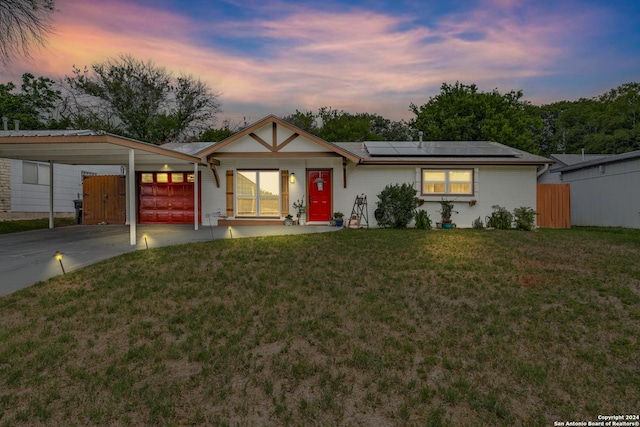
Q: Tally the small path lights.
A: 3